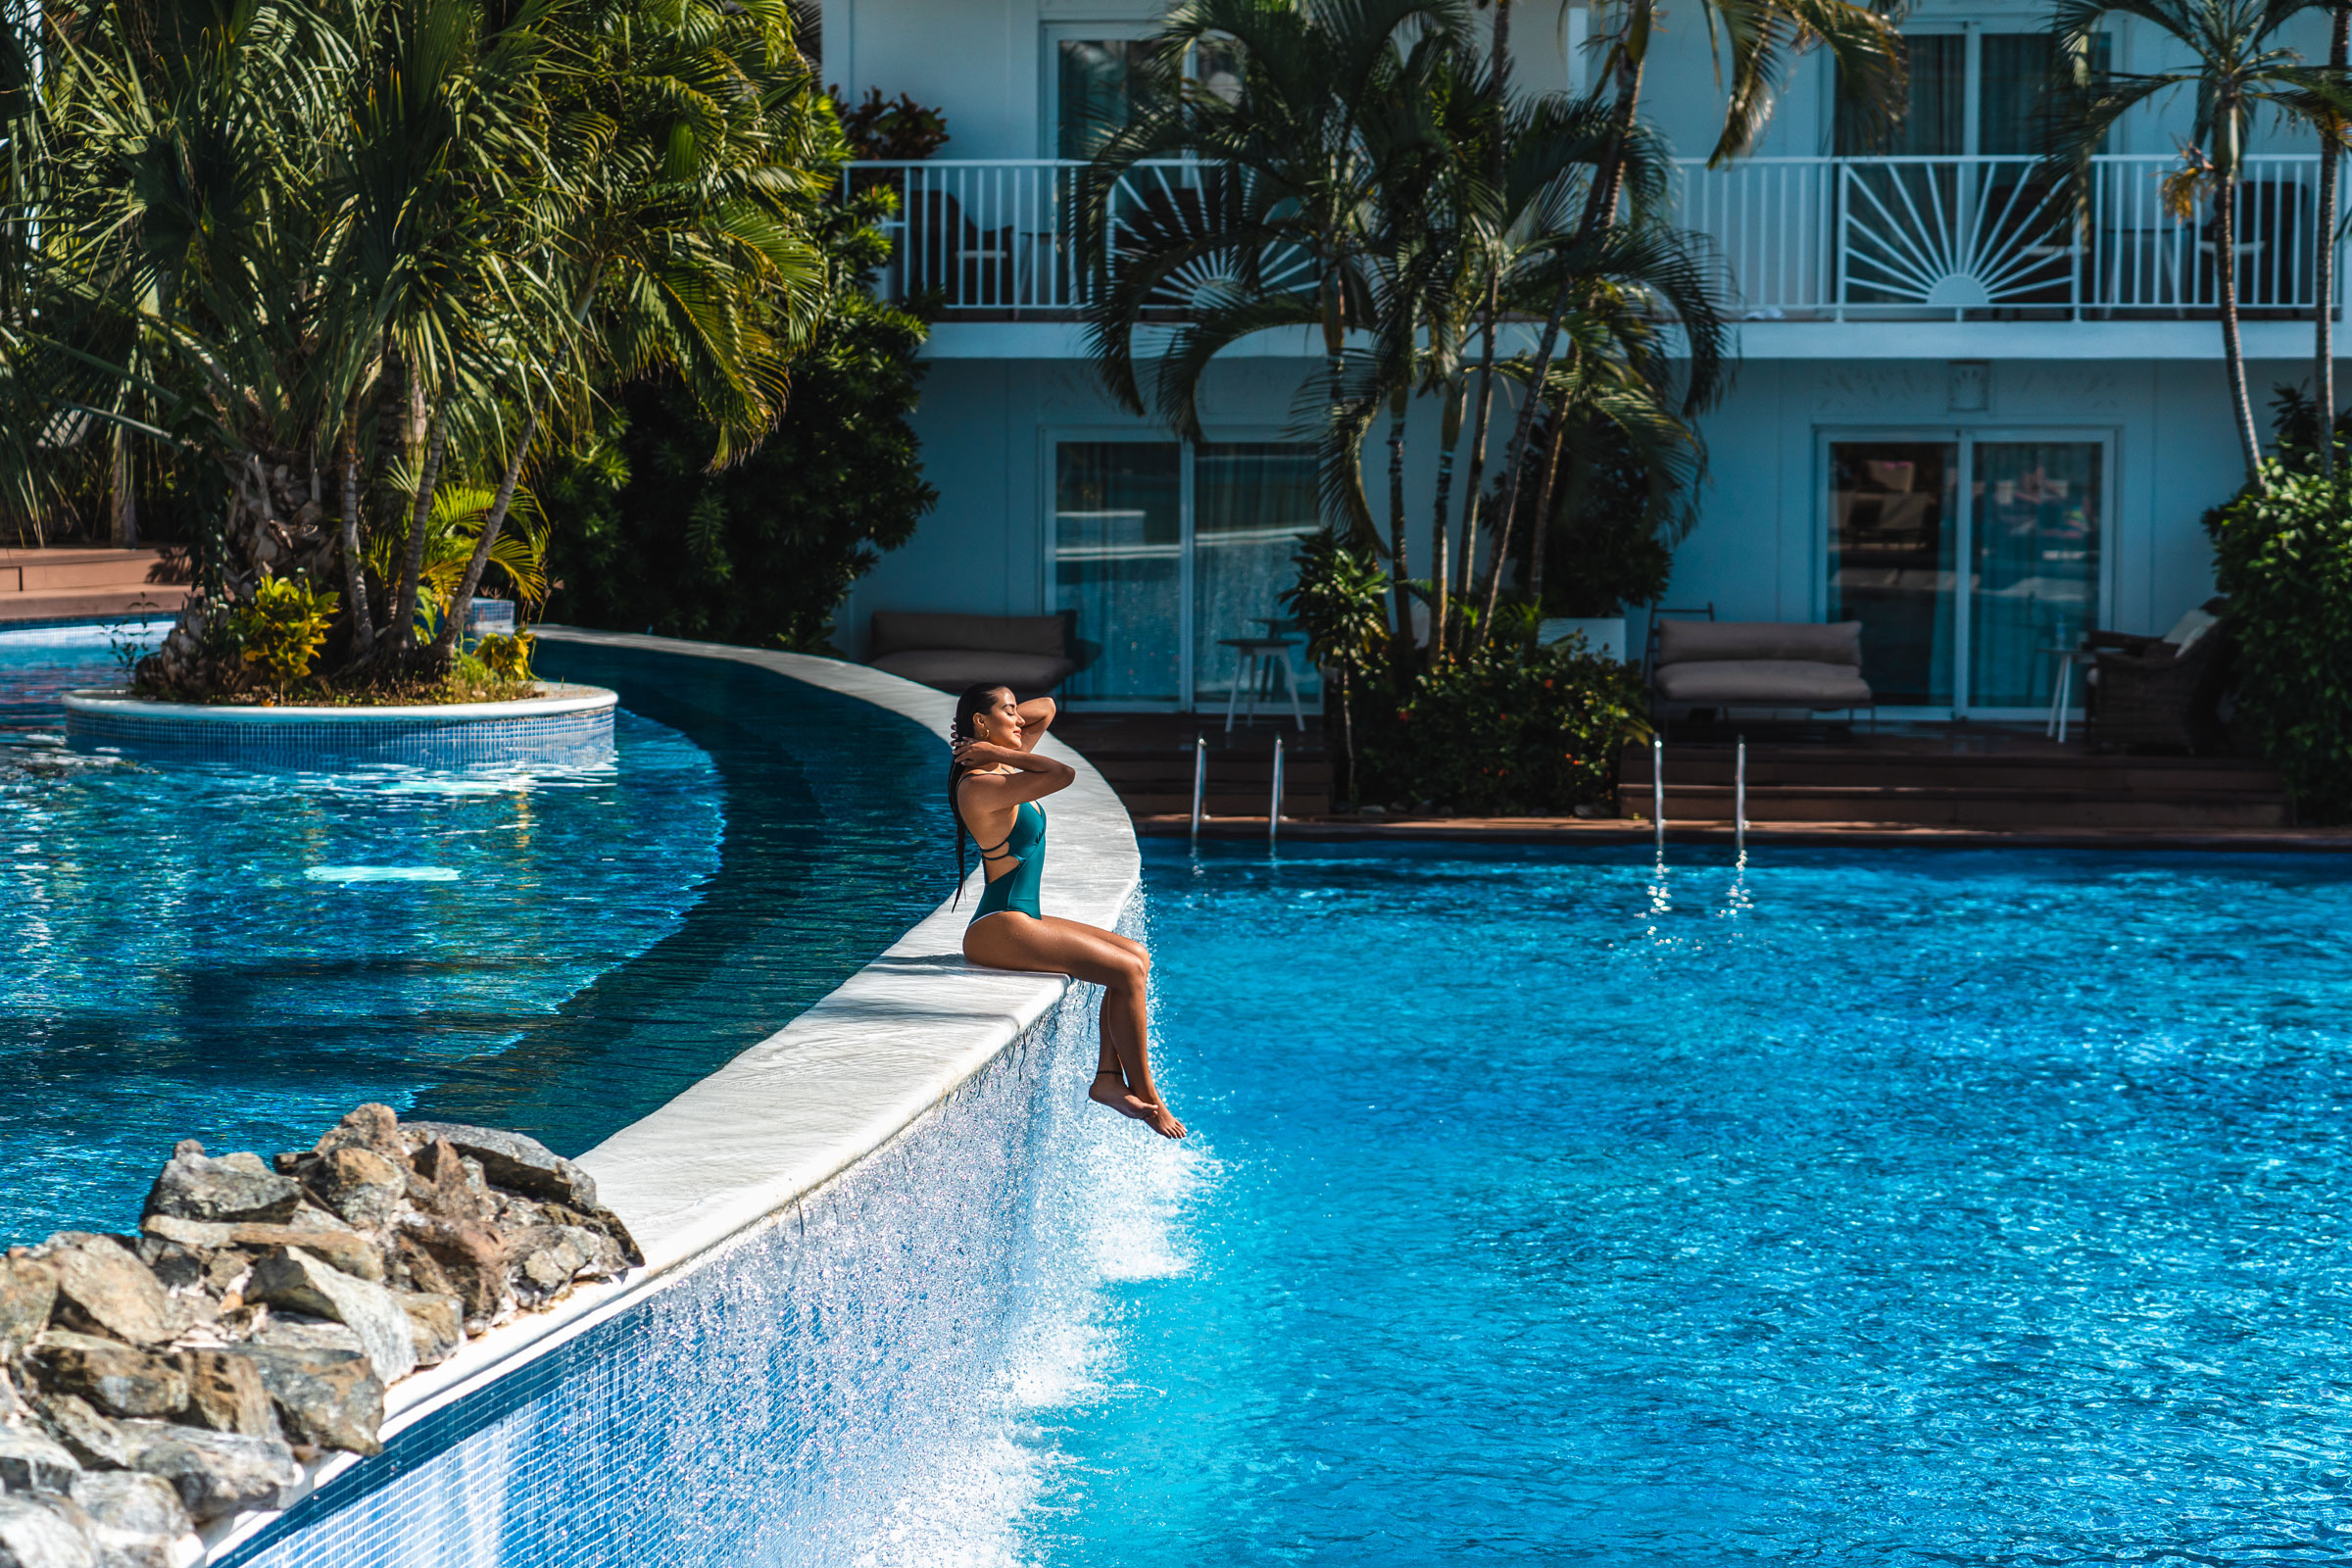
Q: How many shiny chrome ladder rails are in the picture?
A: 4